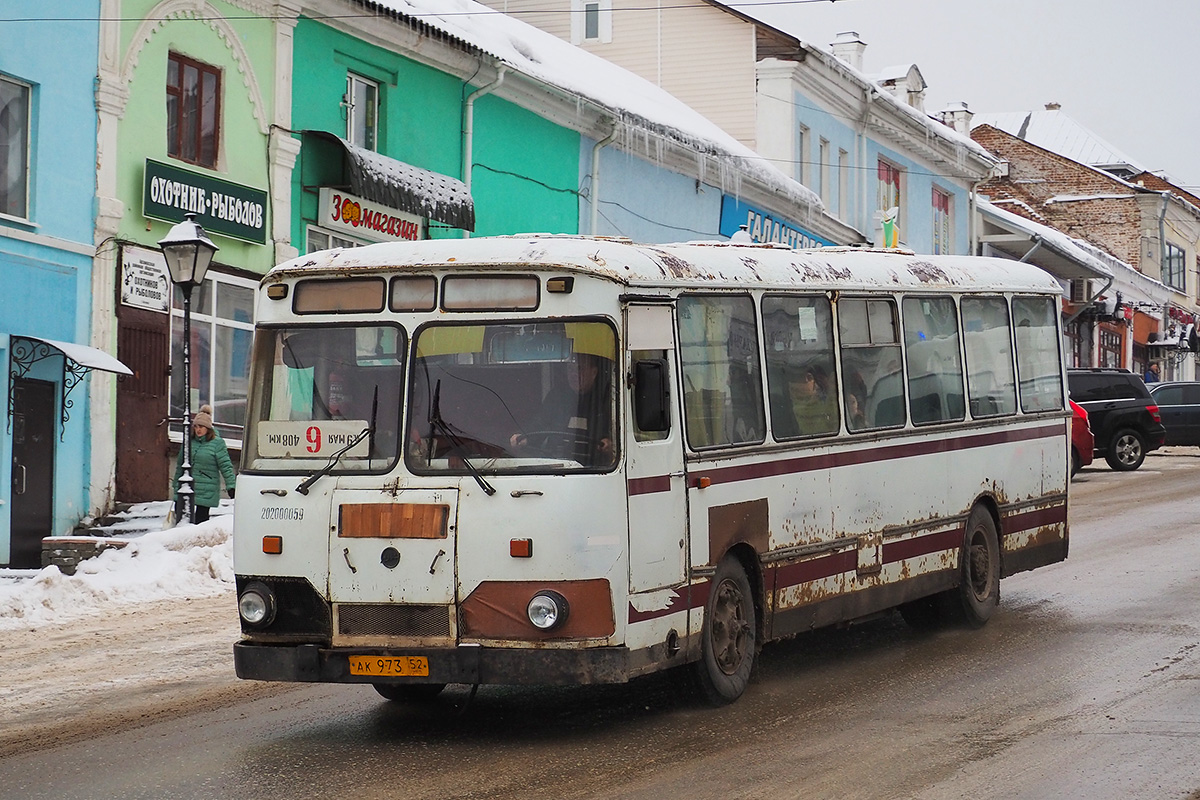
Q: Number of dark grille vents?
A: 1